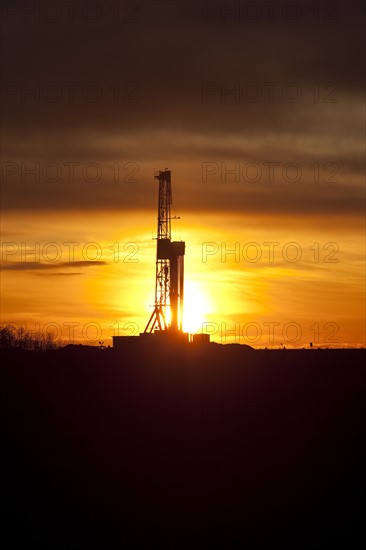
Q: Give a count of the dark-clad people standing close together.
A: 0